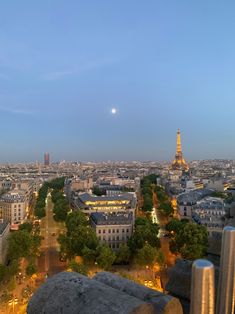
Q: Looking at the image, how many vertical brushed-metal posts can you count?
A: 2